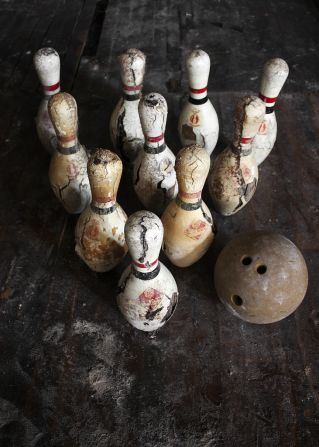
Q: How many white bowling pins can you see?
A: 10